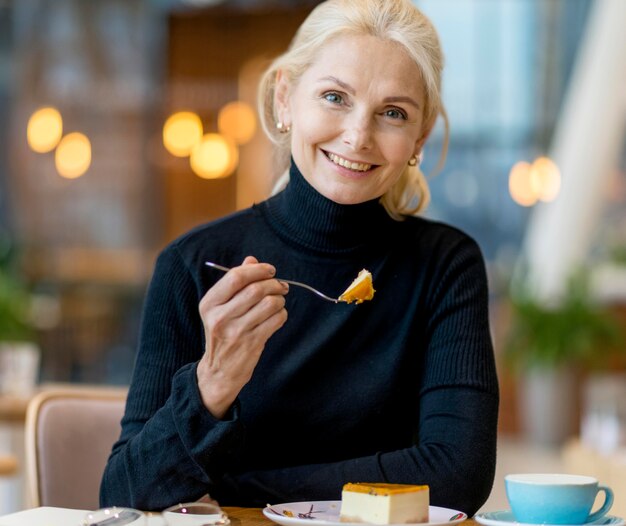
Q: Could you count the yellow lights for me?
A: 7